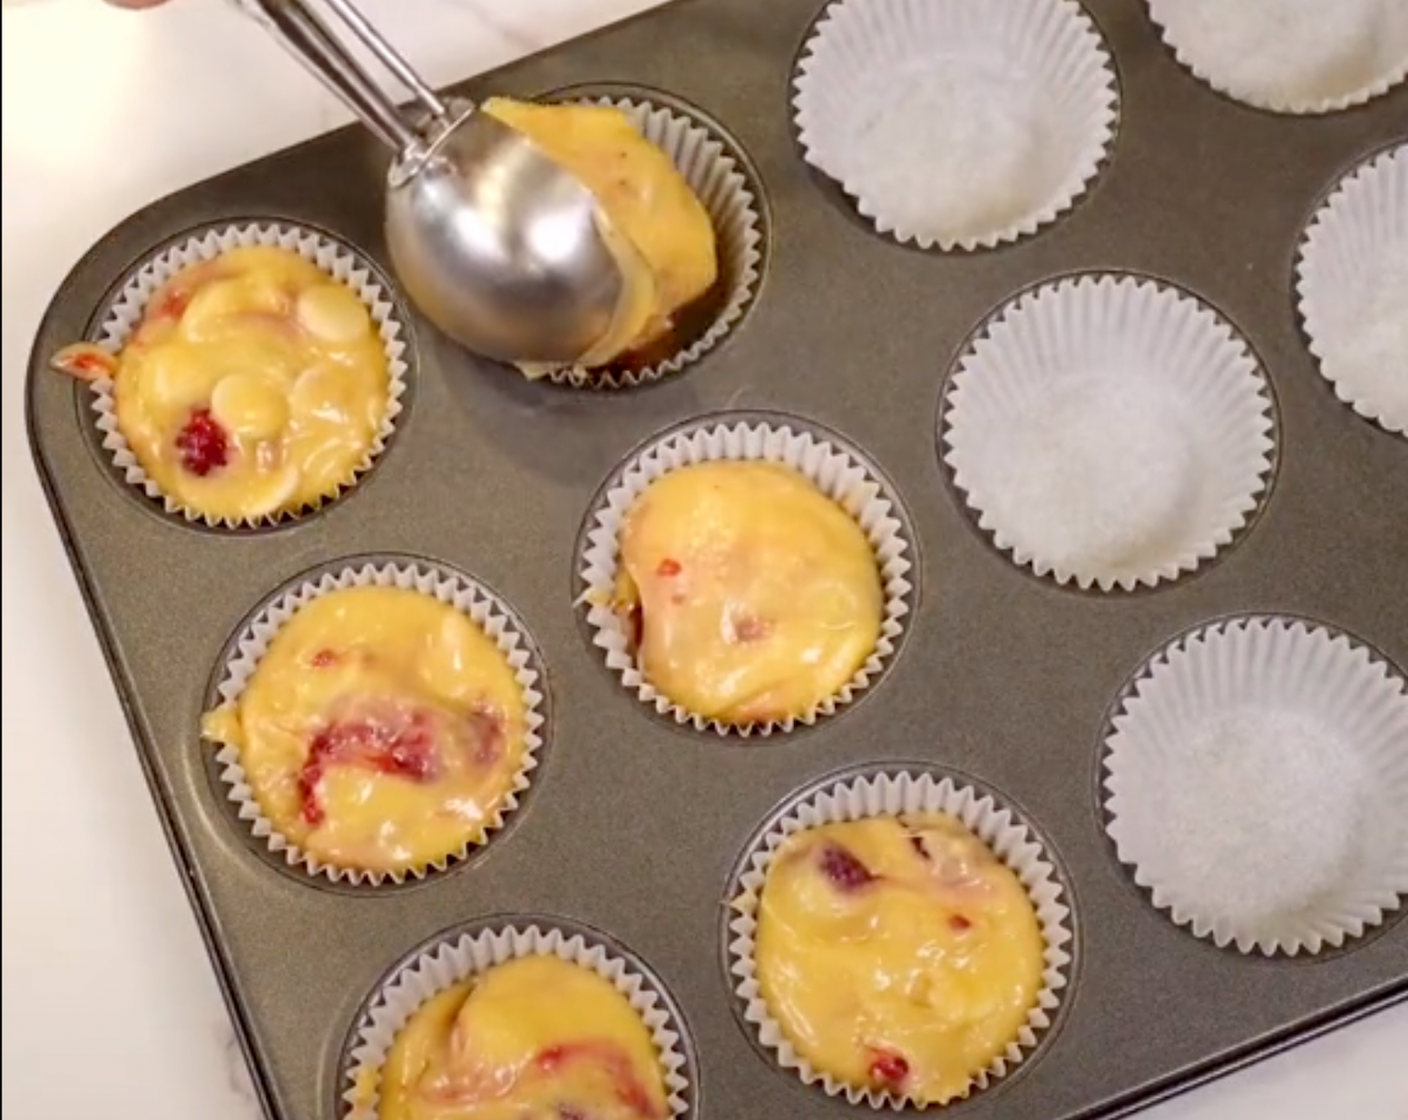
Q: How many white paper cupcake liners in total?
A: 11